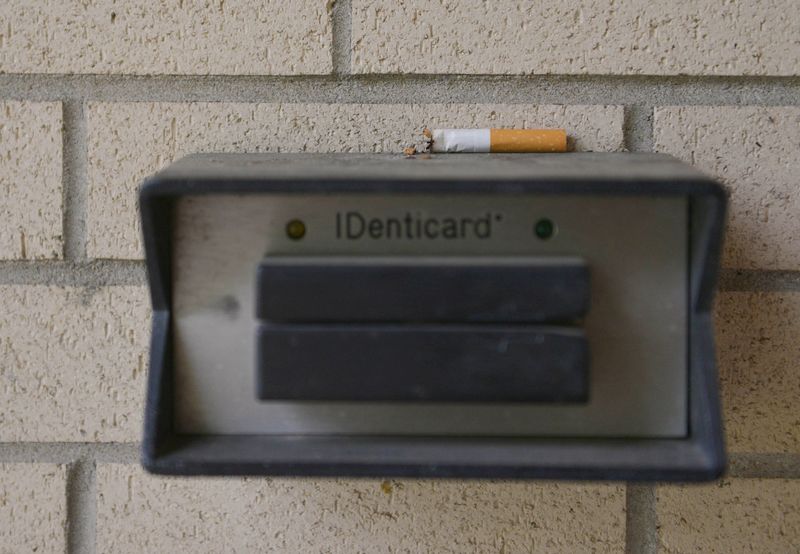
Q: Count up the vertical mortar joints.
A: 5